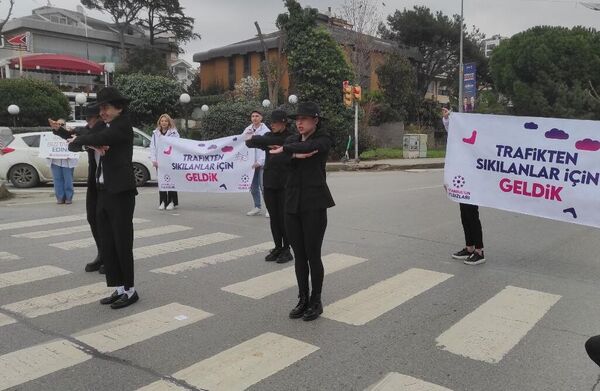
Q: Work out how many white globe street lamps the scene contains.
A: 6